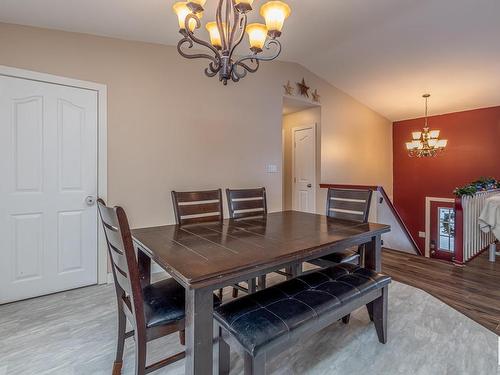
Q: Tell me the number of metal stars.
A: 3